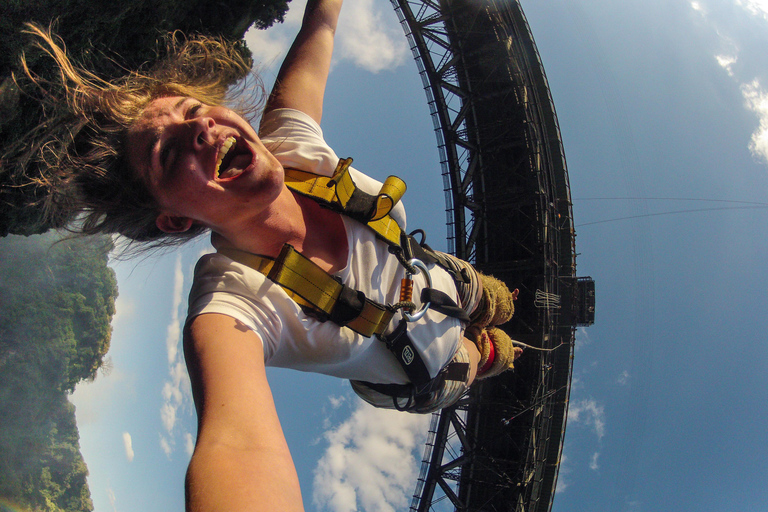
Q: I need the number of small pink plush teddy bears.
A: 0